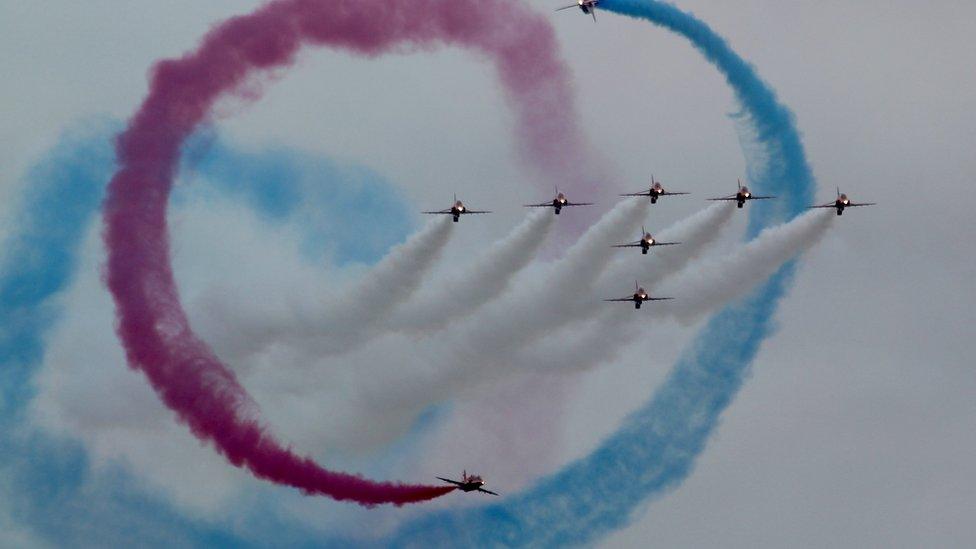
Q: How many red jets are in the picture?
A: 9